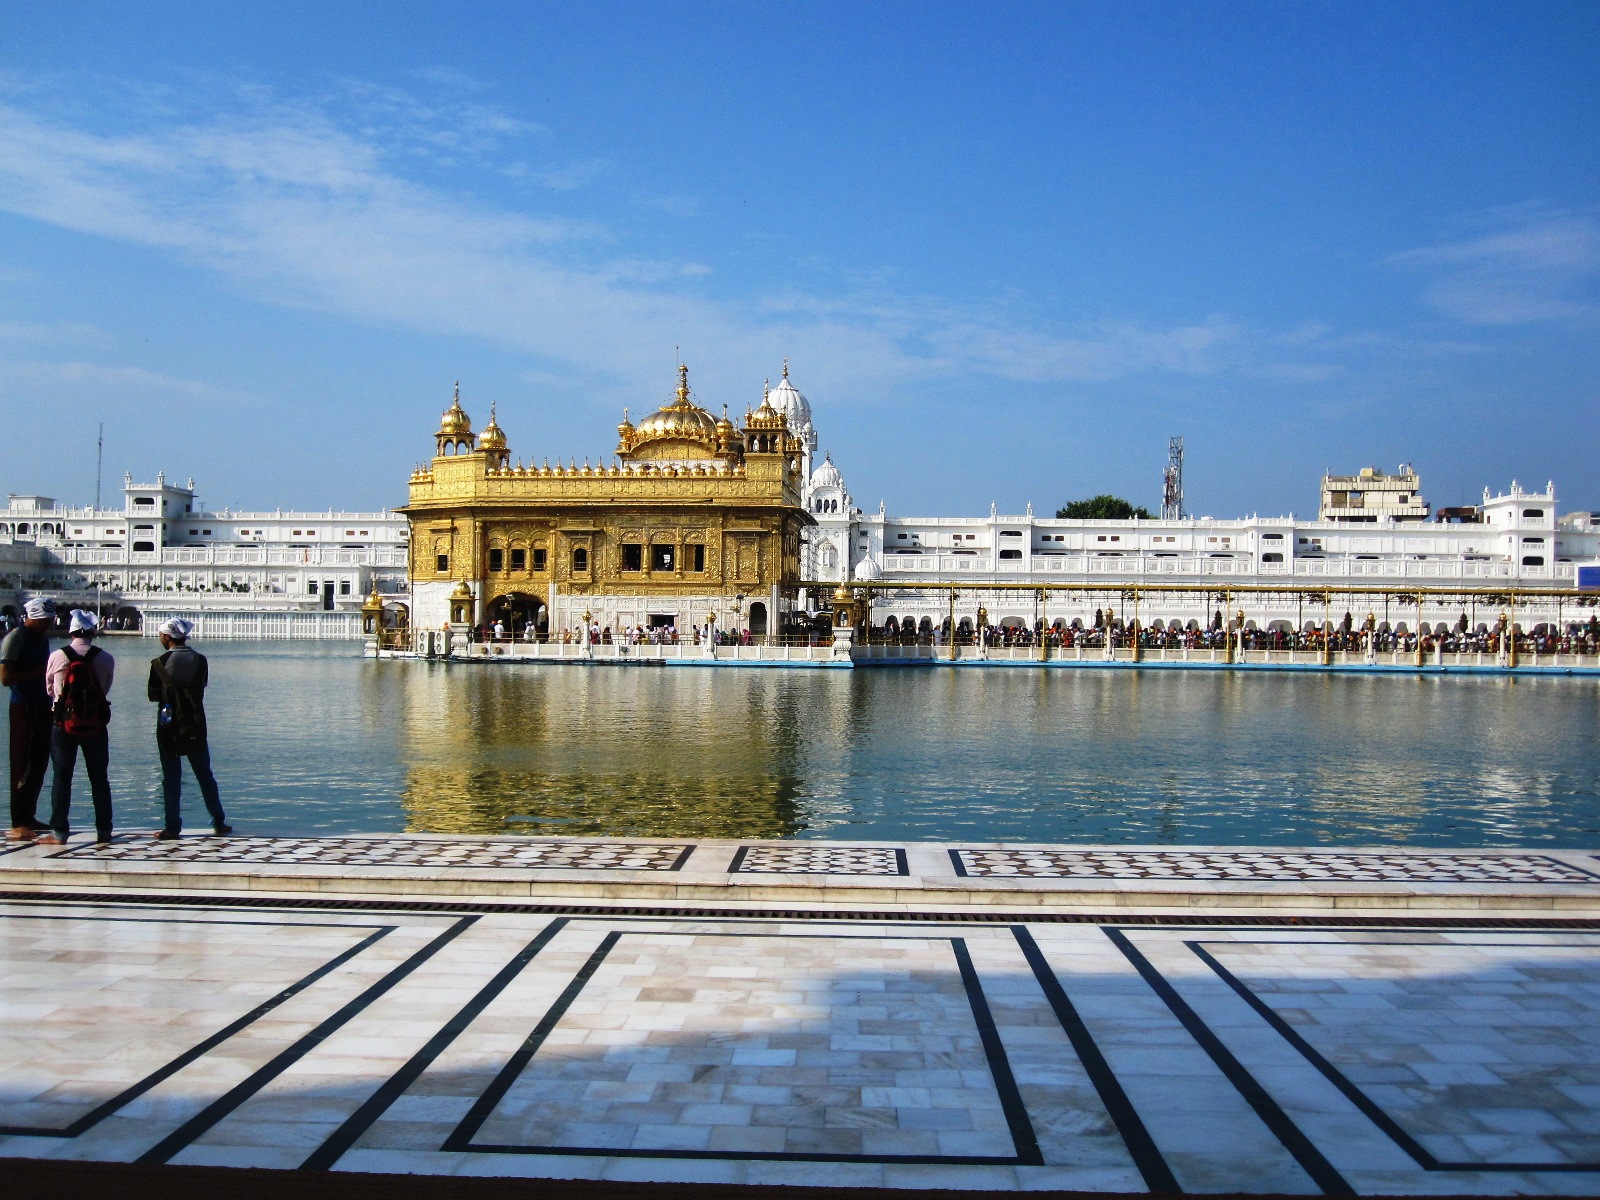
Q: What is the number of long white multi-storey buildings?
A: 2